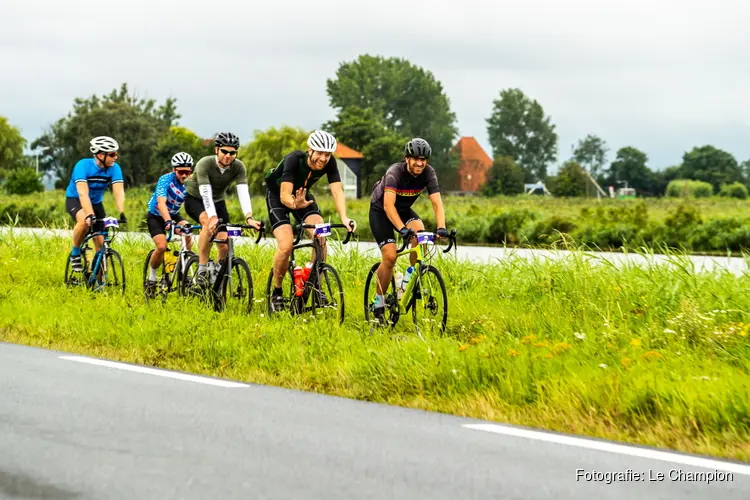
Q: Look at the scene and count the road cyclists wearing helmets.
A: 5